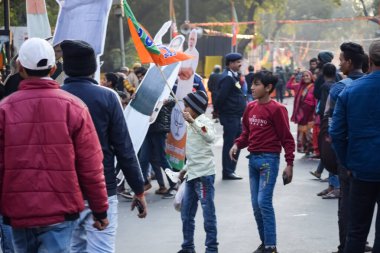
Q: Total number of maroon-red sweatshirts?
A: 1